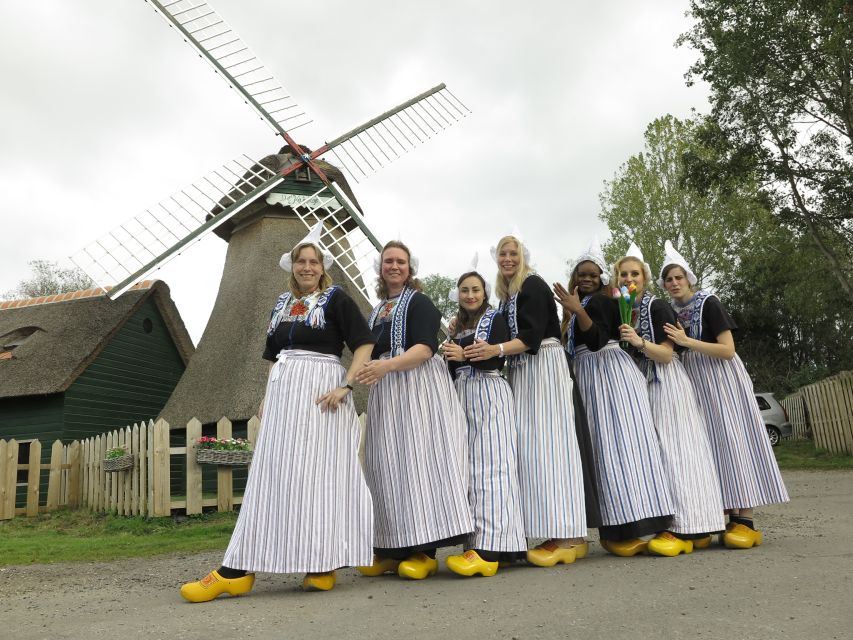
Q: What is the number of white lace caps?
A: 7